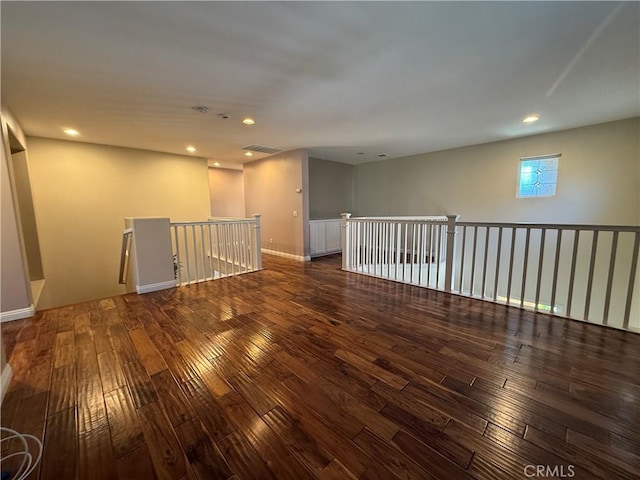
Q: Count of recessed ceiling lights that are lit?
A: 6